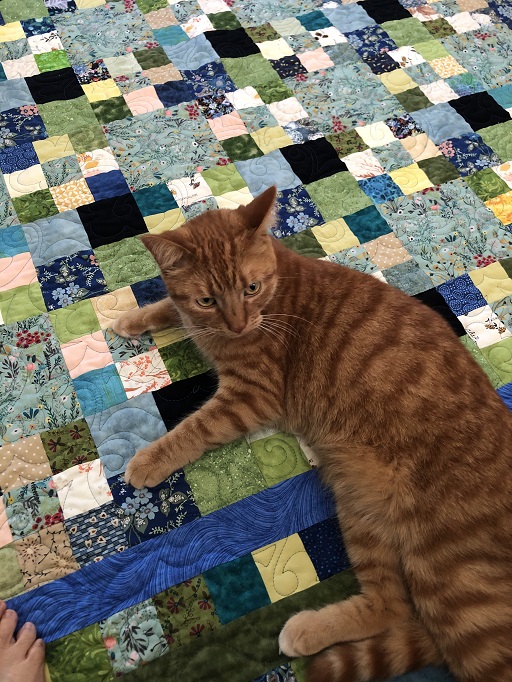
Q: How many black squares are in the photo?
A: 8